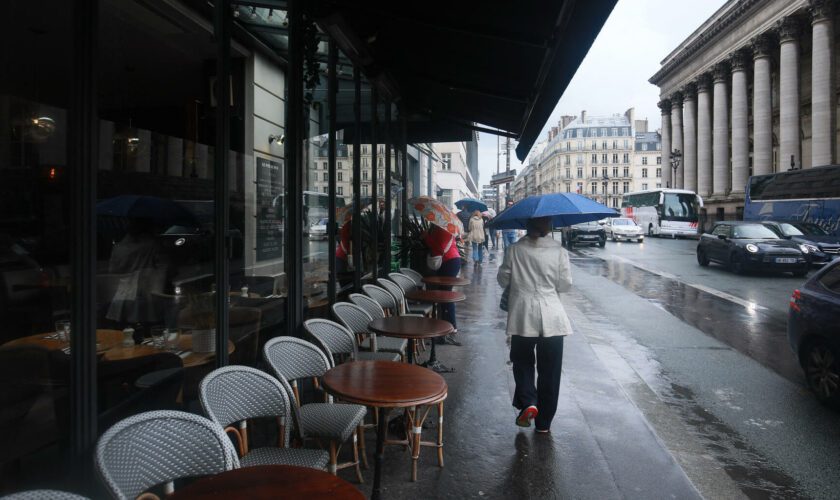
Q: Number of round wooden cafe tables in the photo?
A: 5